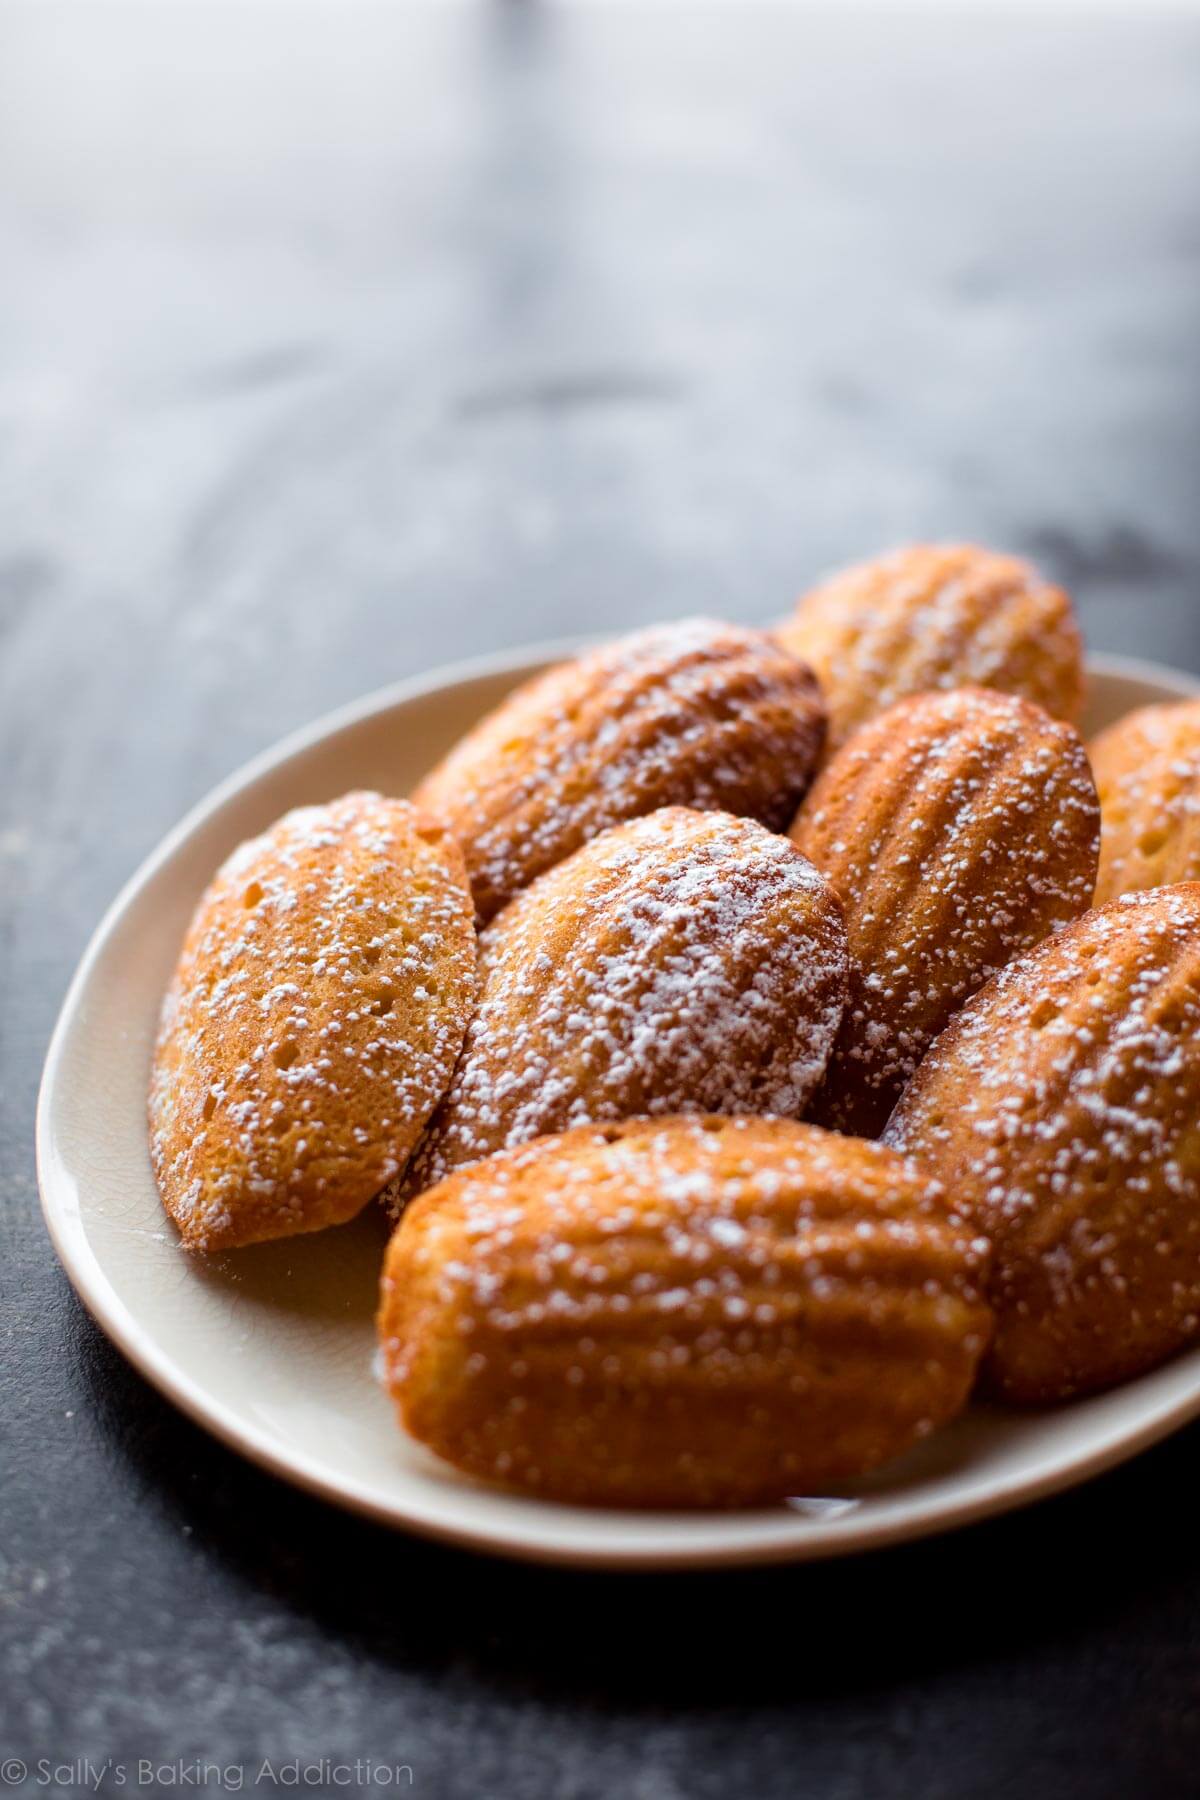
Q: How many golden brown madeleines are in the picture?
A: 8